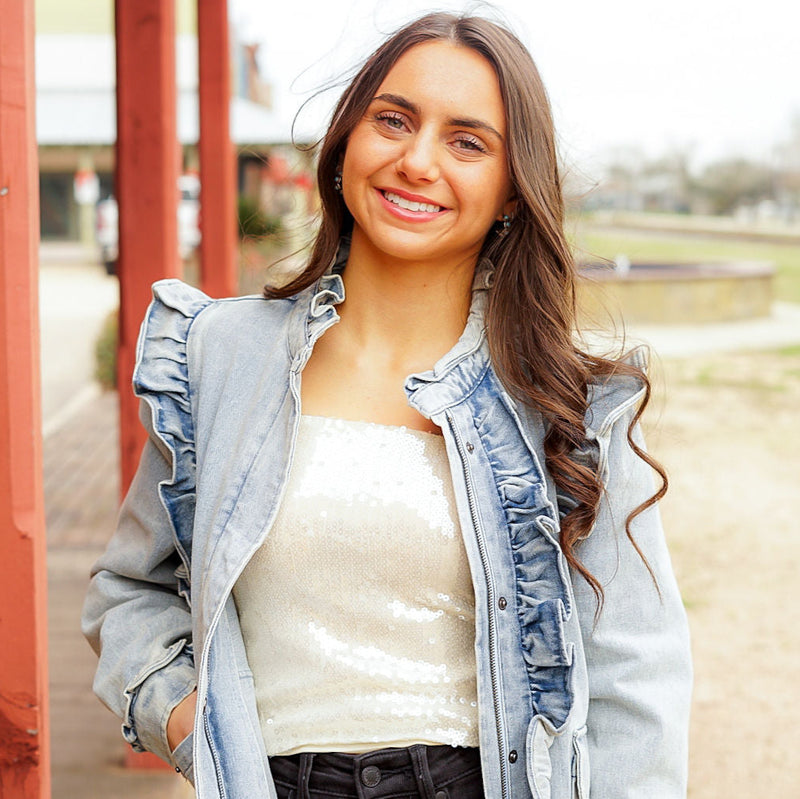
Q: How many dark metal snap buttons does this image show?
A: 3